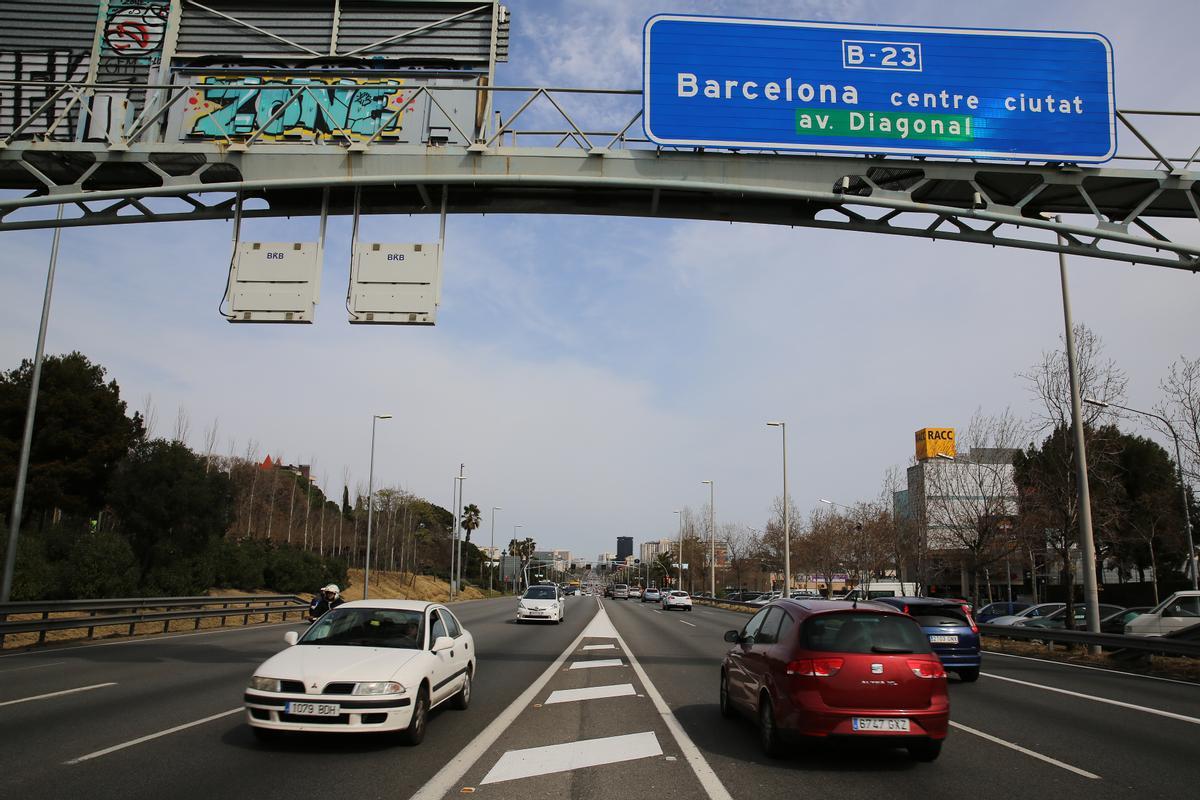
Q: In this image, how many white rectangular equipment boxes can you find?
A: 2